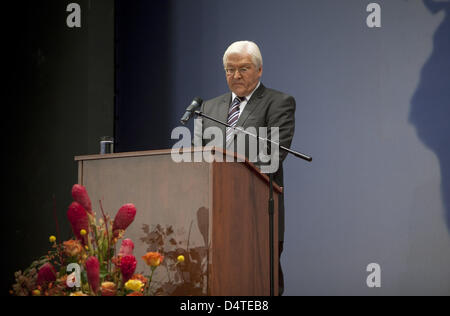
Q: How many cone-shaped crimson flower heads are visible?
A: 7